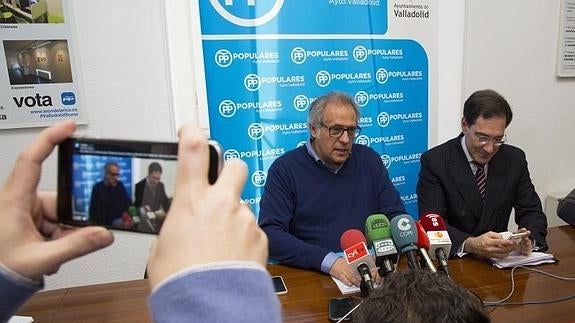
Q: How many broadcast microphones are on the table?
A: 5